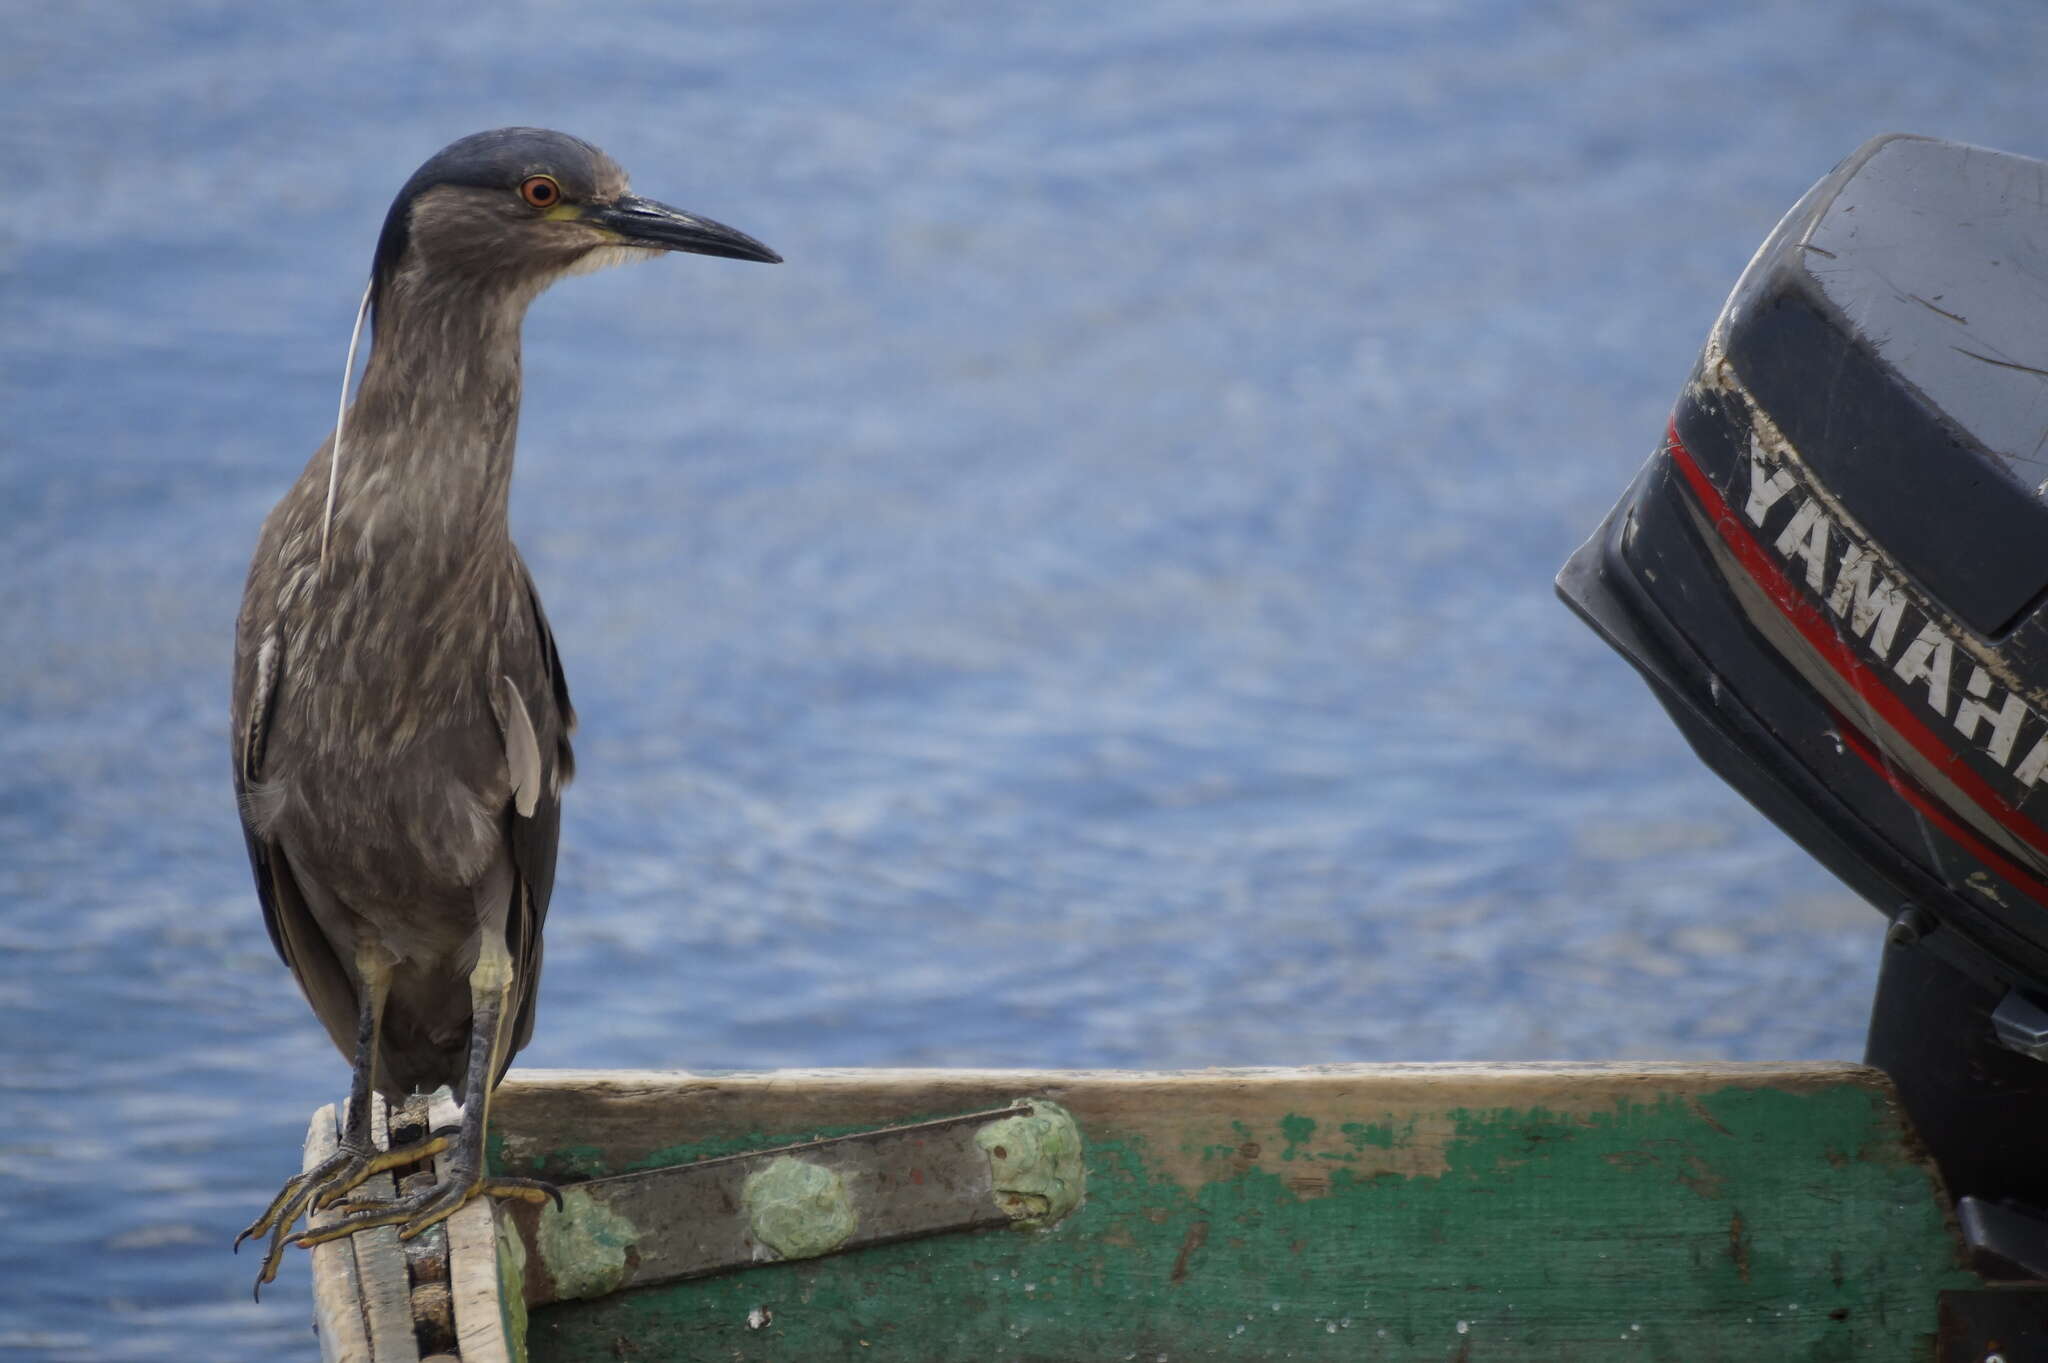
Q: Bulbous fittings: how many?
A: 3